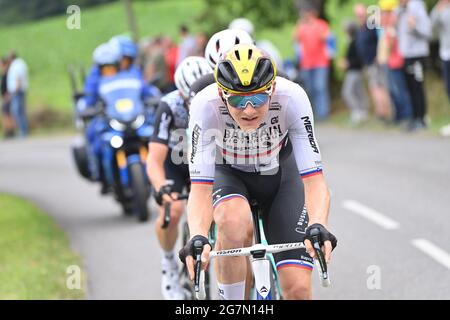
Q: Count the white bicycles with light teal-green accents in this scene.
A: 1